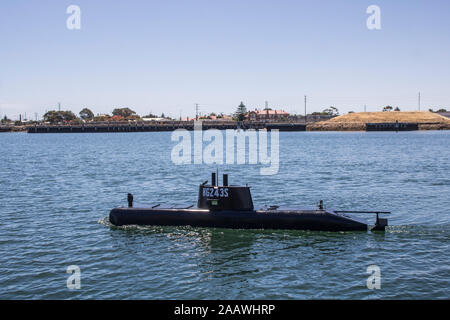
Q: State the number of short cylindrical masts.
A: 2